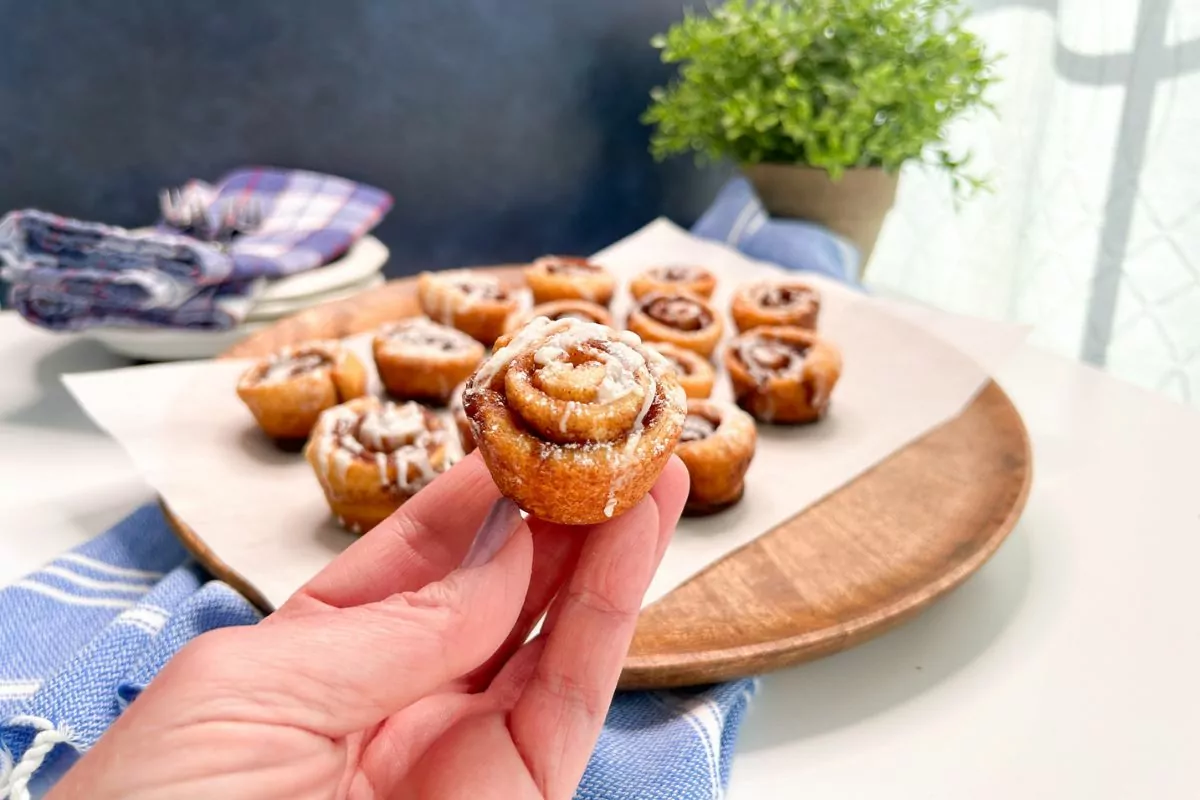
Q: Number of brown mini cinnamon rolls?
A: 14